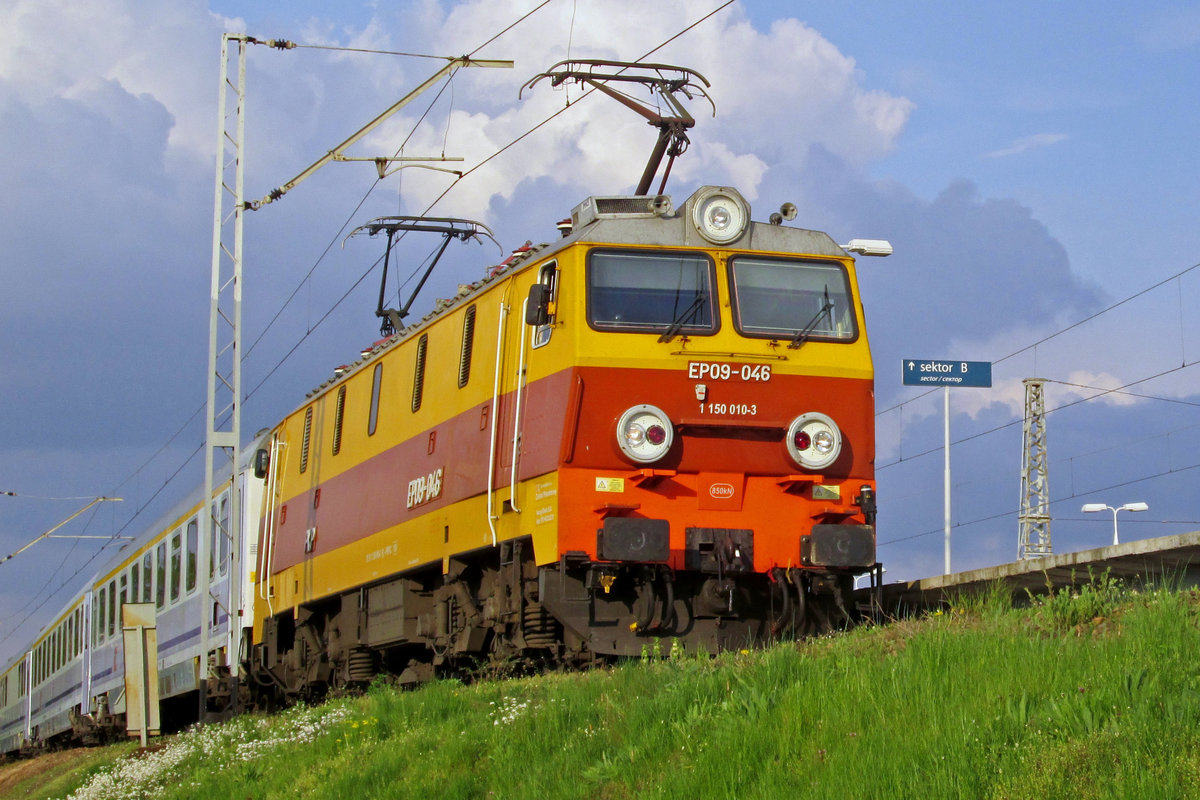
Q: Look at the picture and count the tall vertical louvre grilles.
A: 4